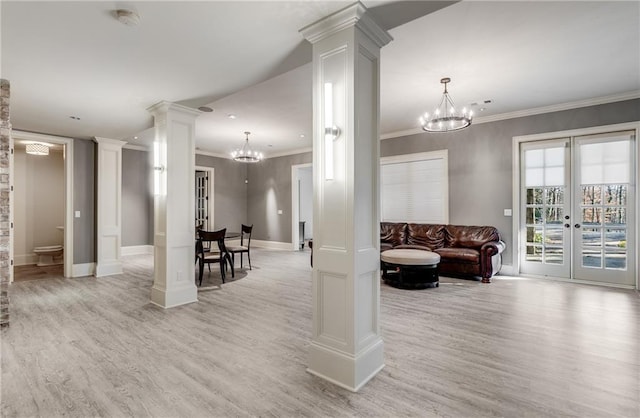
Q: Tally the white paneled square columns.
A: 3